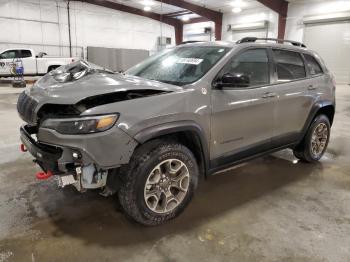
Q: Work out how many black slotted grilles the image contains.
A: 1